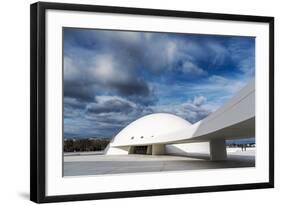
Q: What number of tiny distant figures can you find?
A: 2